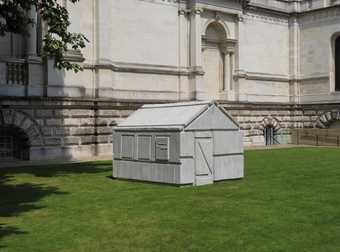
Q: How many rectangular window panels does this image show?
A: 3